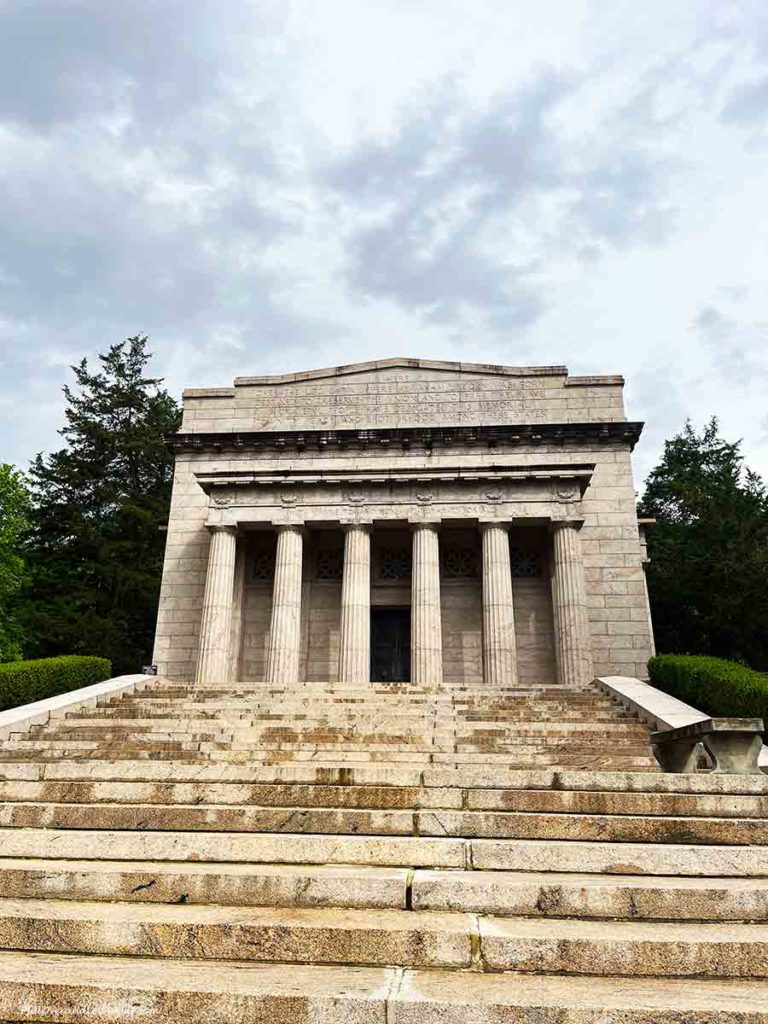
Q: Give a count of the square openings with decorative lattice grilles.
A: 5